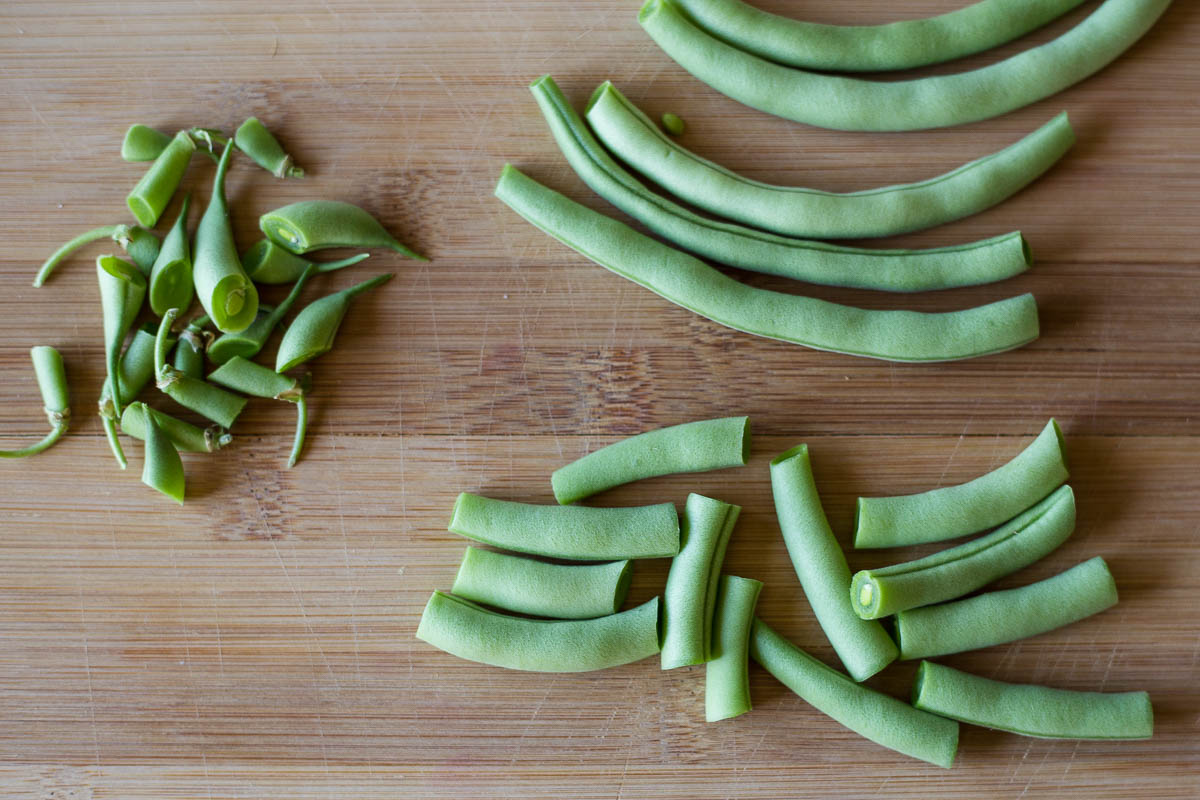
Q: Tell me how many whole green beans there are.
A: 5